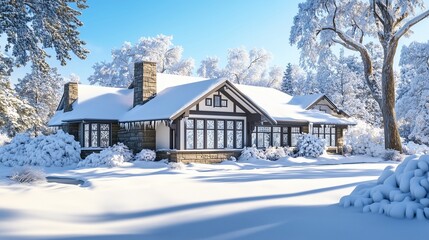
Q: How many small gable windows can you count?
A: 3